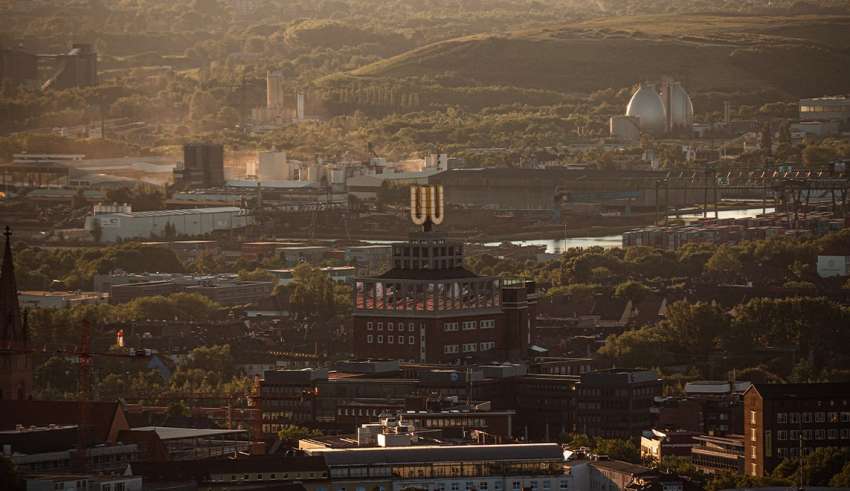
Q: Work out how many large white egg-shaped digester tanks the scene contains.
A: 2